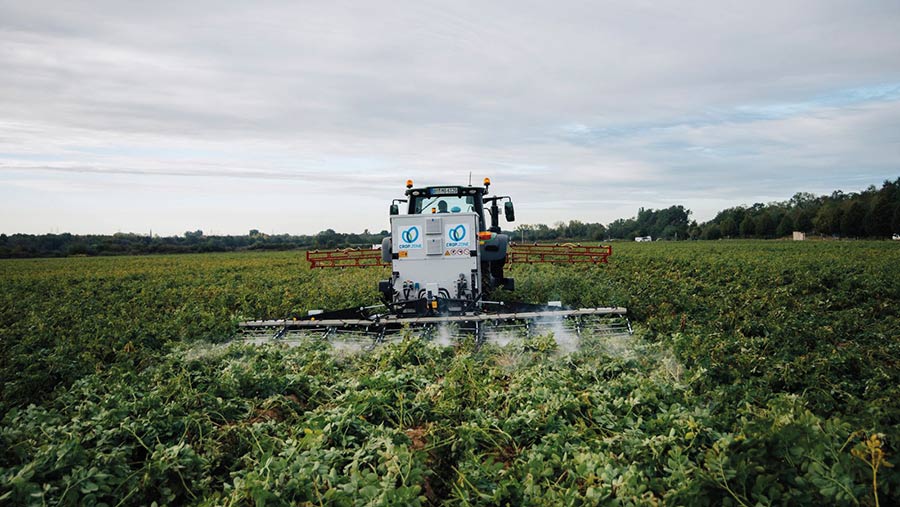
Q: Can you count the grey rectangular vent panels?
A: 2